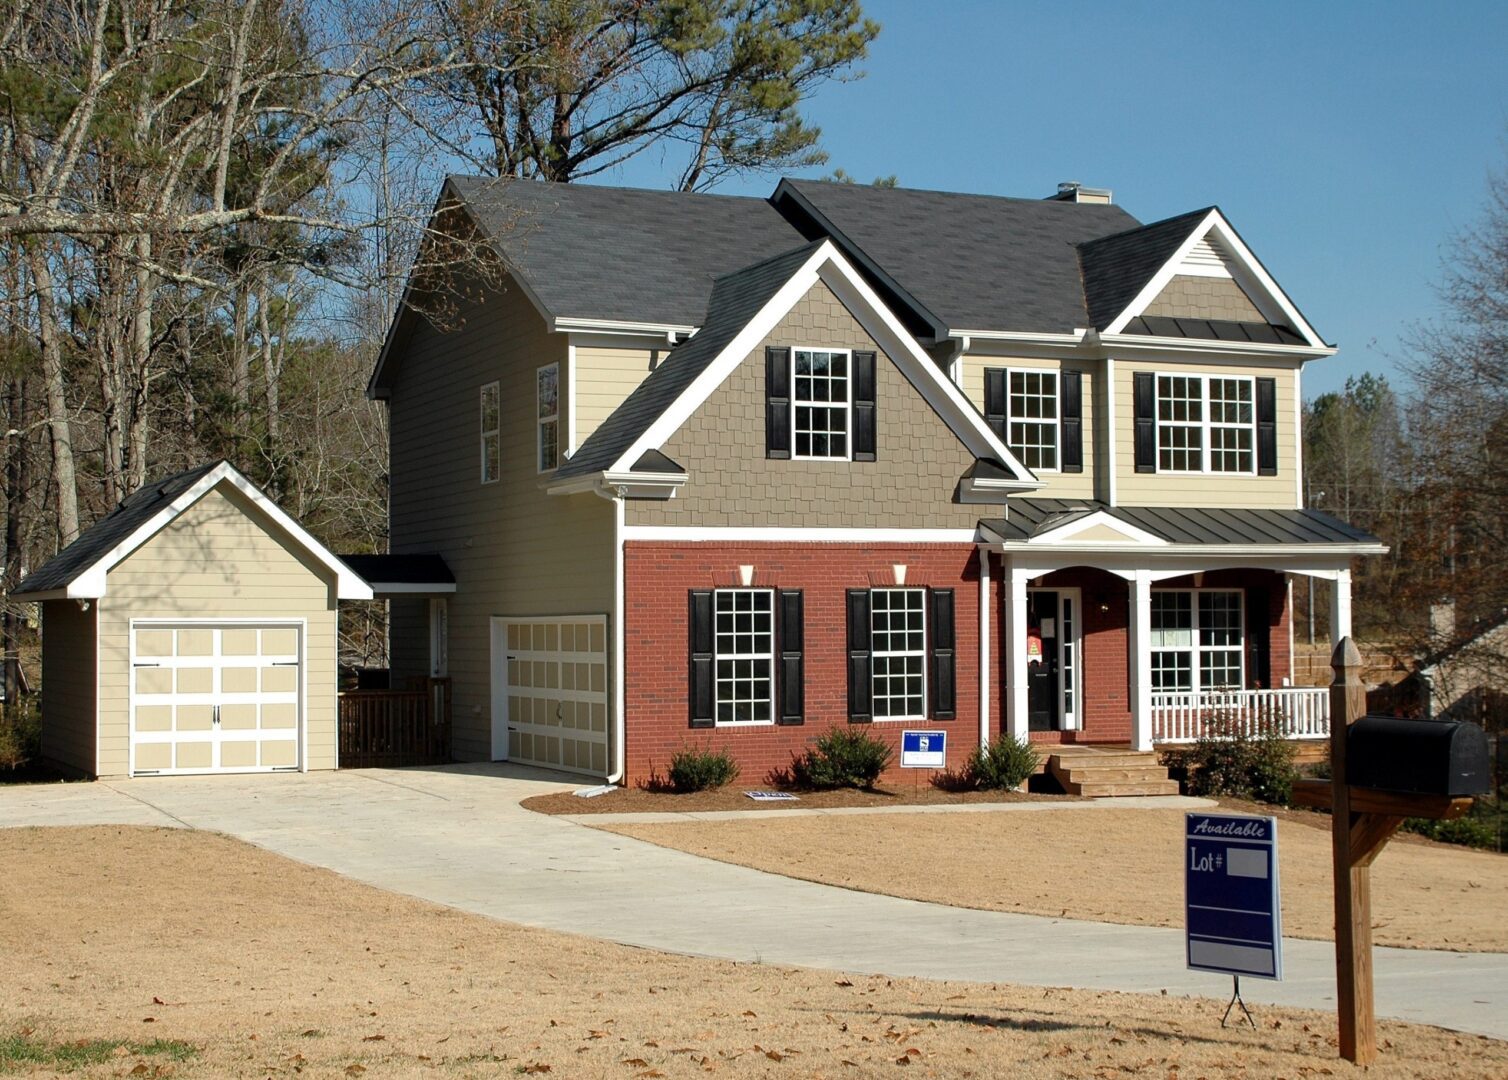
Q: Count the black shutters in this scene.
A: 11